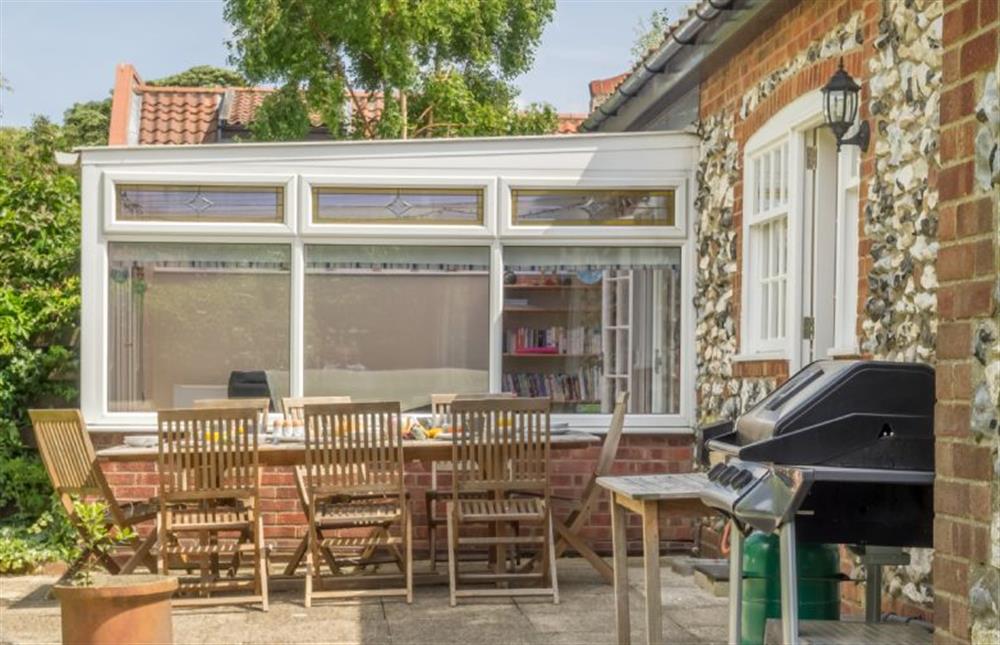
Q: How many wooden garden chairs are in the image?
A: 8